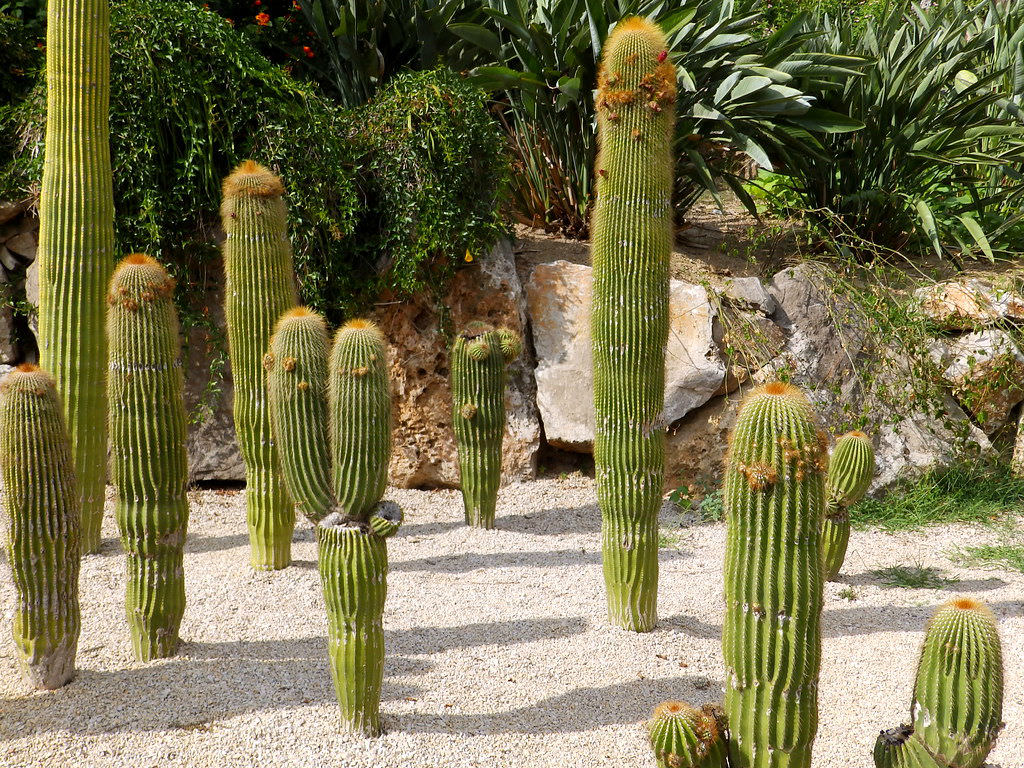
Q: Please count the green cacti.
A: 11